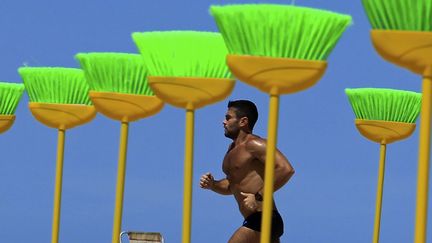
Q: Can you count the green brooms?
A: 7